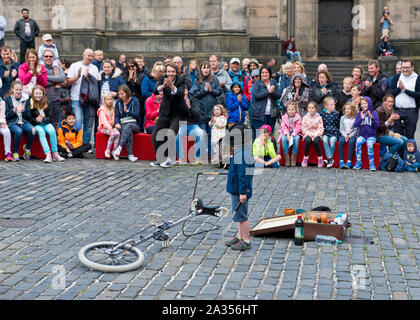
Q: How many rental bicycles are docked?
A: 0